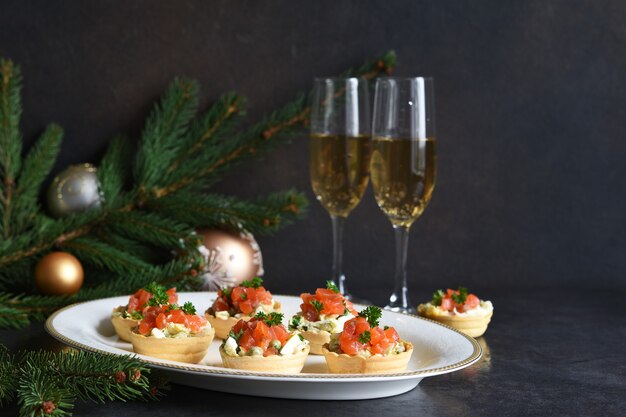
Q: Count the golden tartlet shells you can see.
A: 7